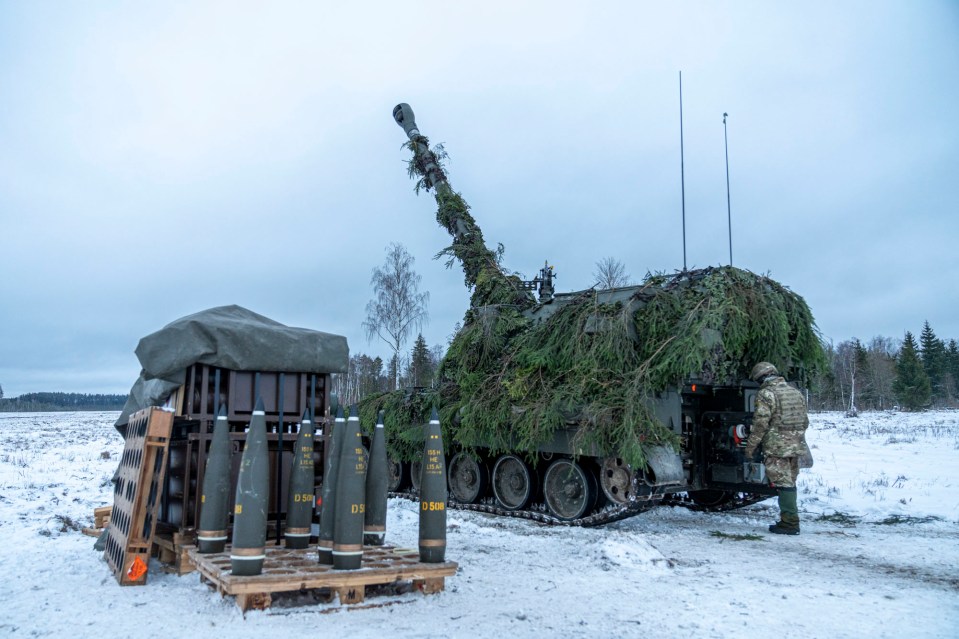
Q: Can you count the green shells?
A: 7